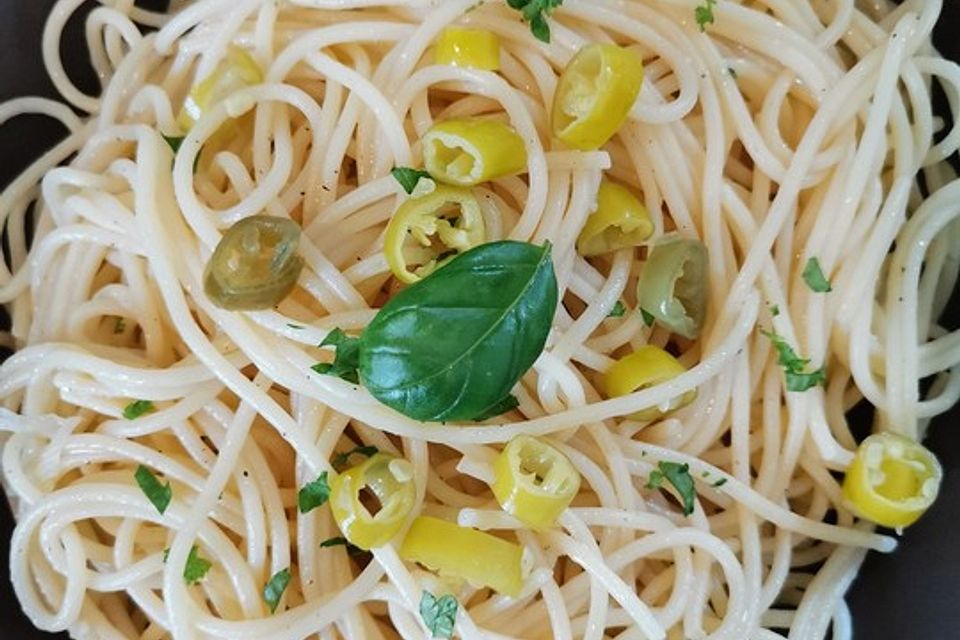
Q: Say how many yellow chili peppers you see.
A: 11